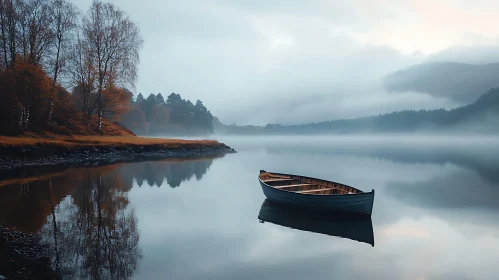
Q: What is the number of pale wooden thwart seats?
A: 3